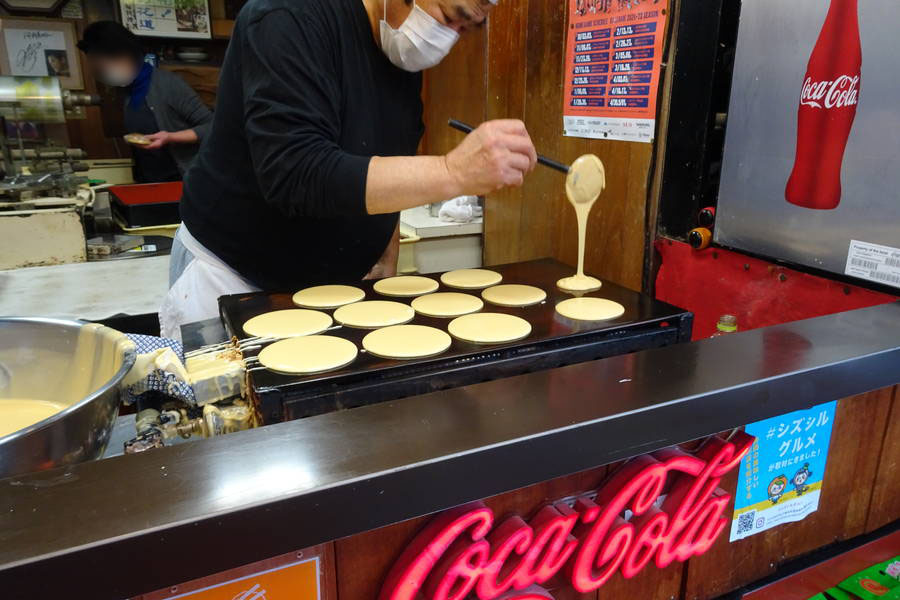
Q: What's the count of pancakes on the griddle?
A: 12